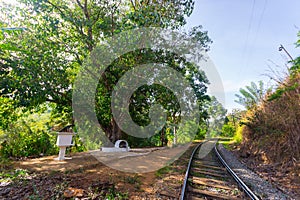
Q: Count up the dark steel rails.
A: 2